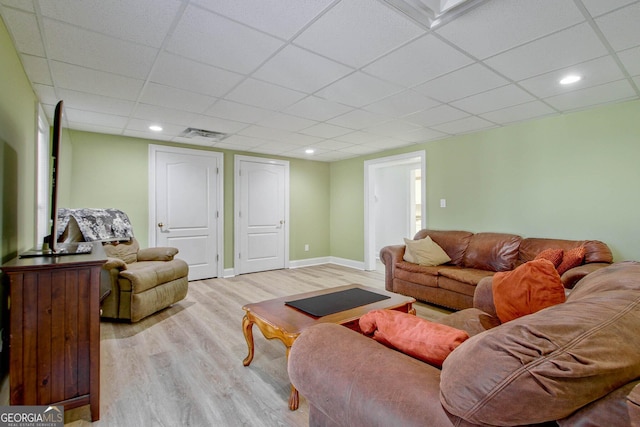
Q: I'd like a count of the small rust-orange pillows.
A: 2